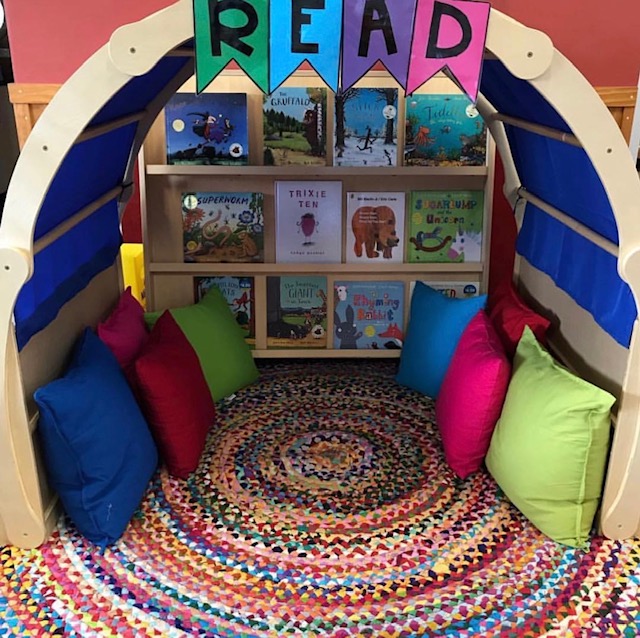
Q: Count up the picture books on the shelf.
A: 12